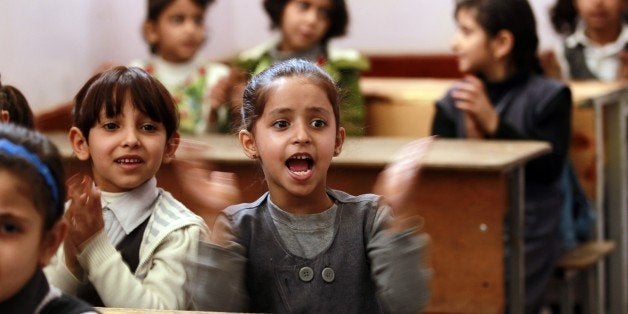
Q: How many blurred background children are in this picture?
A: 4